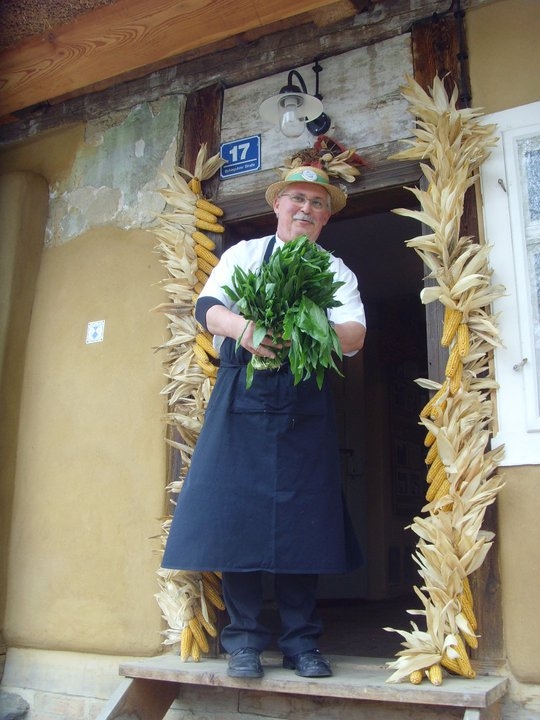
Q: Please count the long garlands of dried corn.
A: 2